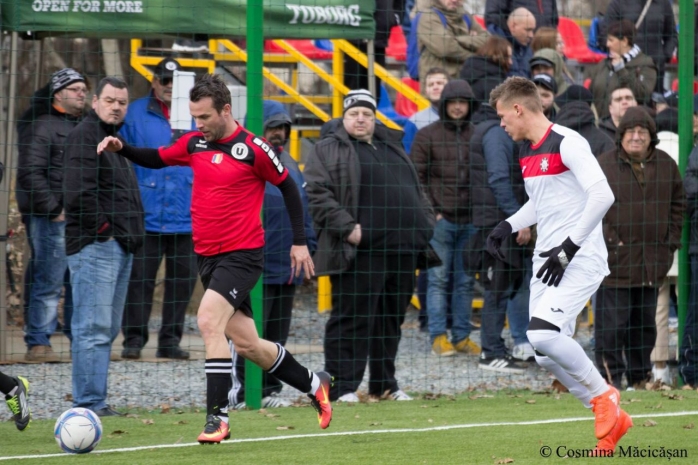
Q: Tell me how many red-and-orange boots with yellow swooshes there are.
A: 2